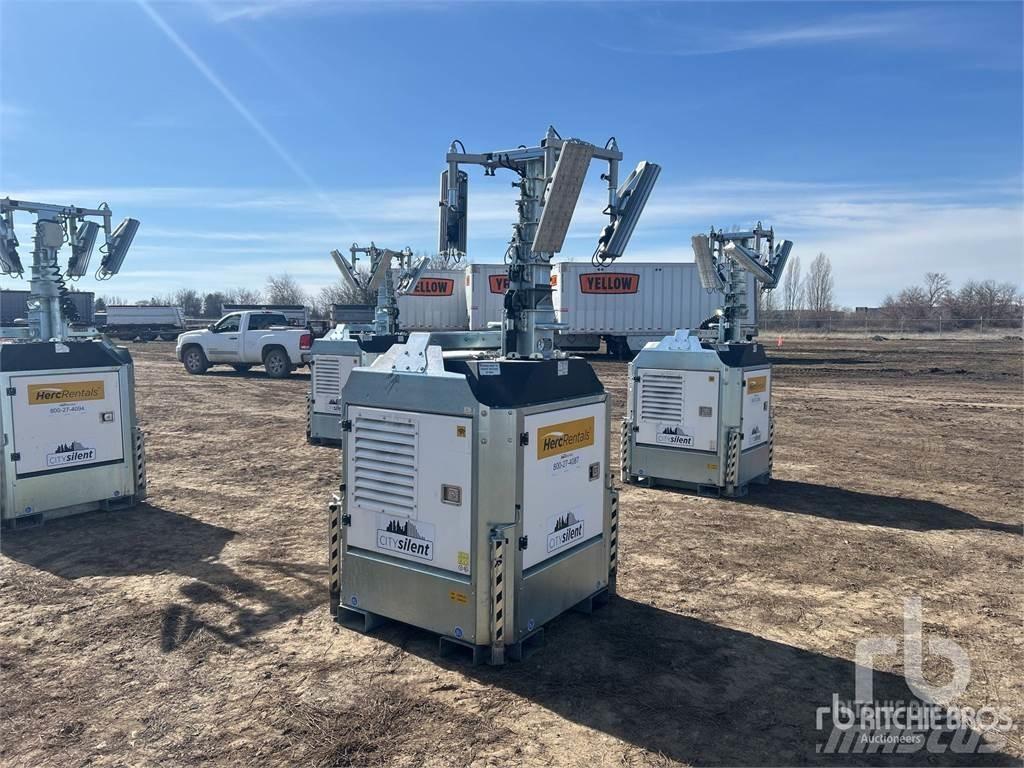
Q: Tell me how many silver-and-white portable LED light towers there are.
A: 4